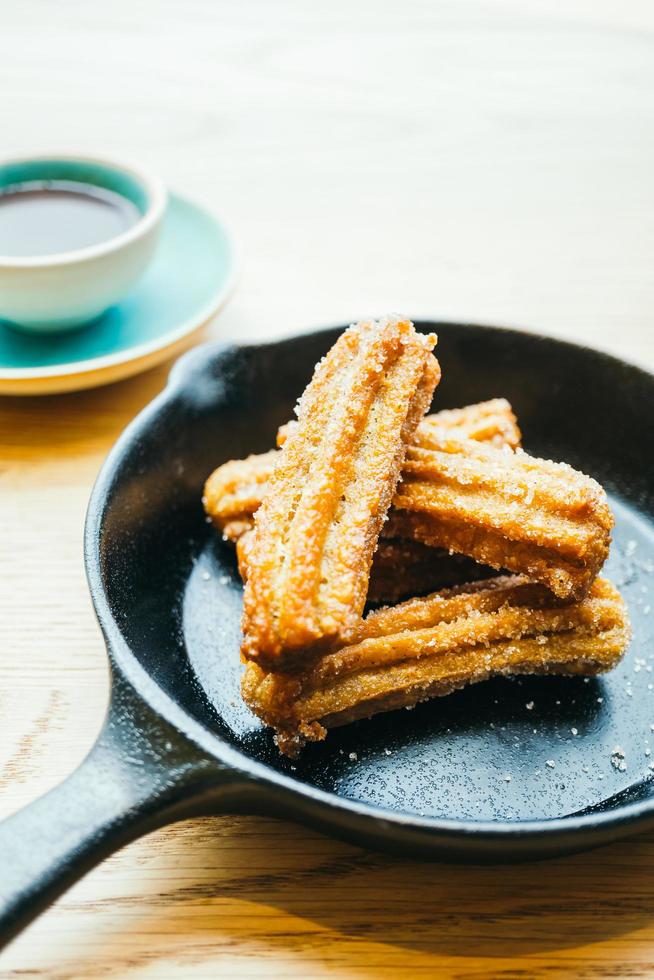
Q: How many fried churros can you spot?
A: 5